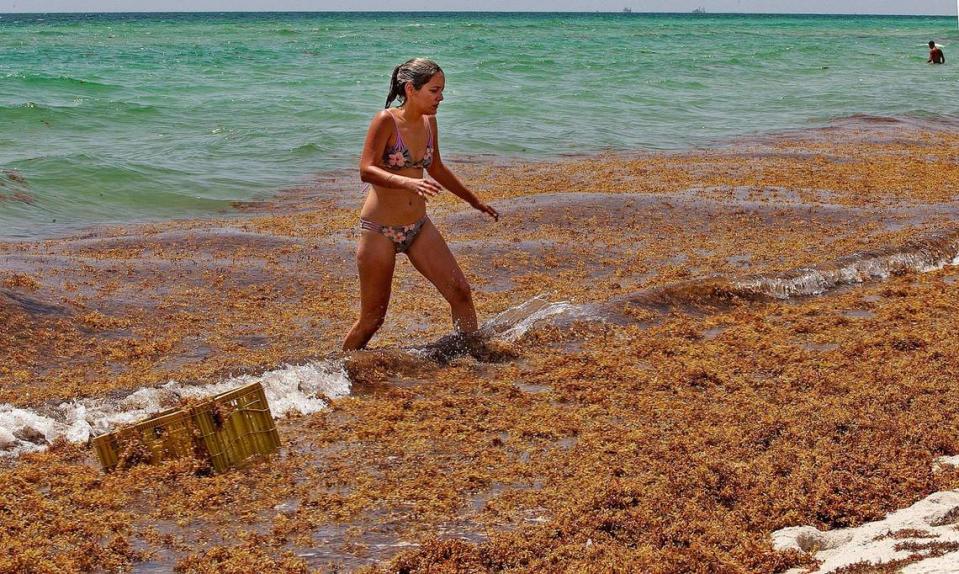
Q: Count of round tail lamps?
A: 0